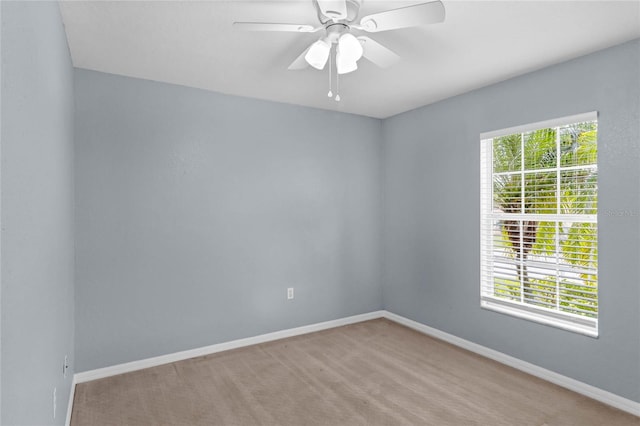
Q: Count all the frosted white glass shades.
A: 3